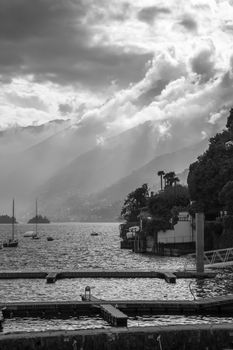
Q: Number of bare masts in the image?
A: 2